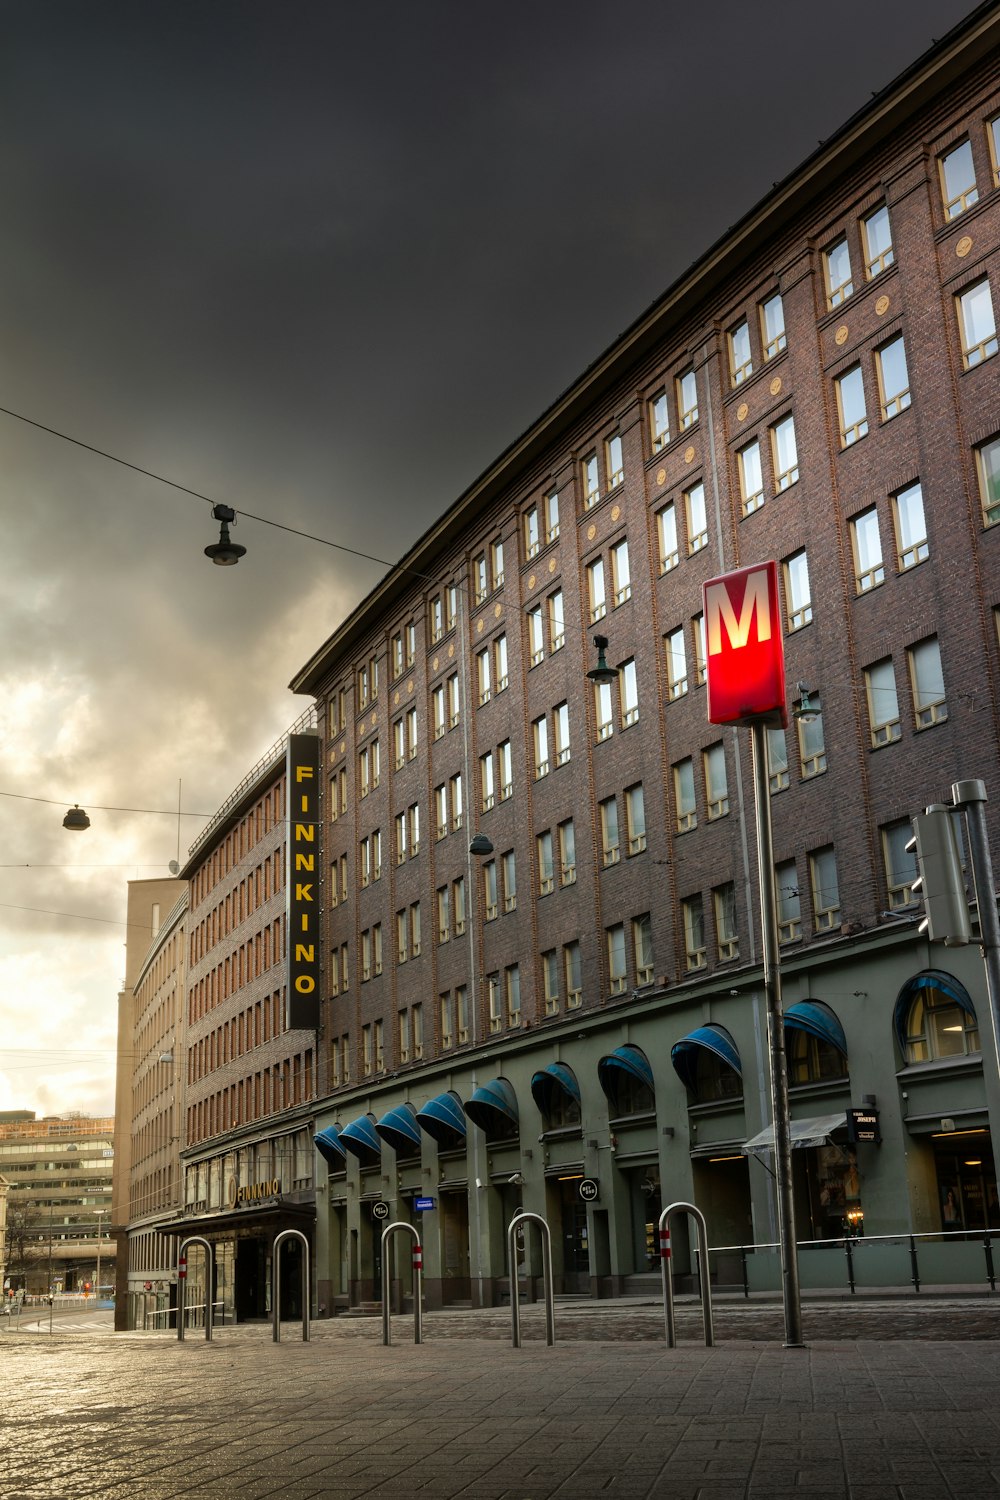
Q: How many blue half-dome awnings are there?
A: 10